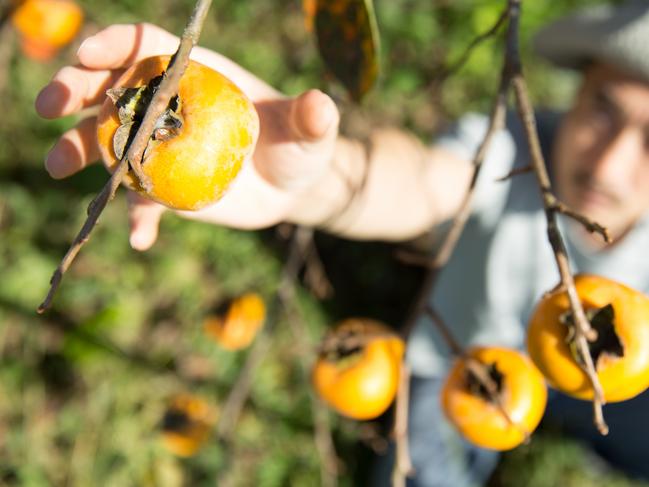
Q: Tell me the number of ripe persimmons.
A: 7